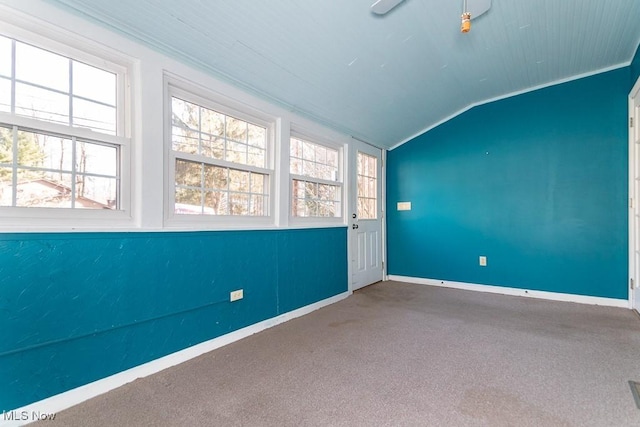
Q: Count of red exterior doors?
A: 0